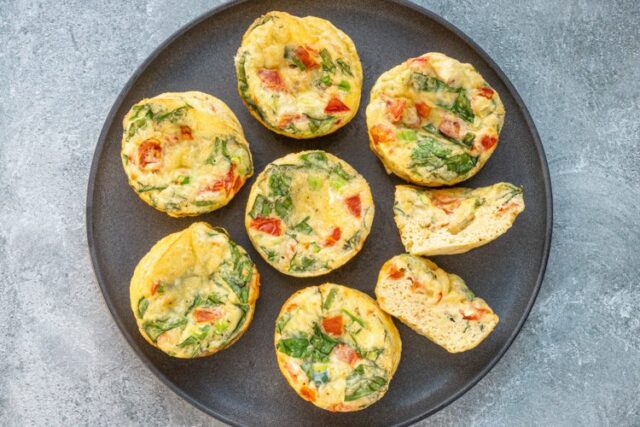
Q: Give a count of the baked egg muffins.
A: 7